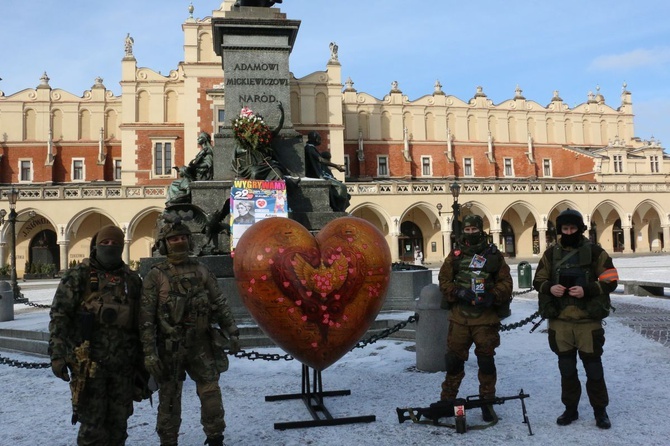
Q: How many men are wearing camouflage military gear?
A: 4